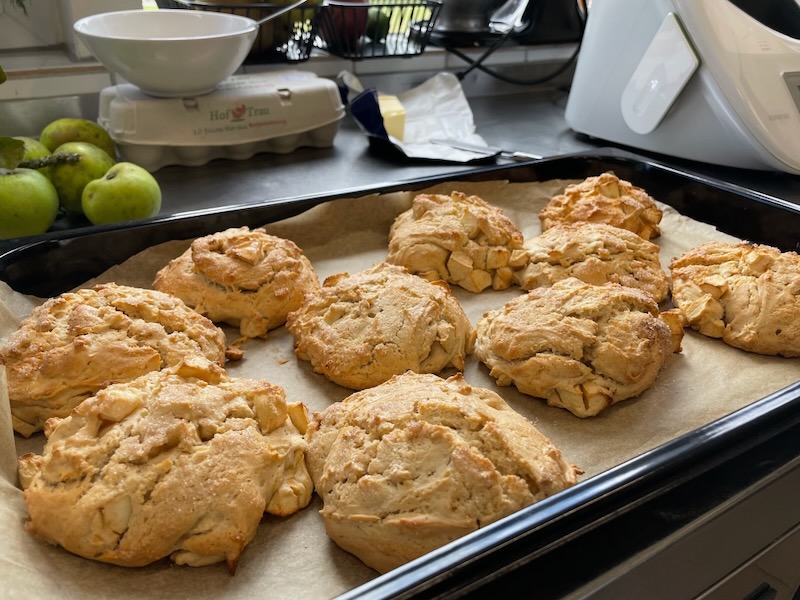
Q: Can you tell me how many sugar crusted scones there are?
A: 10